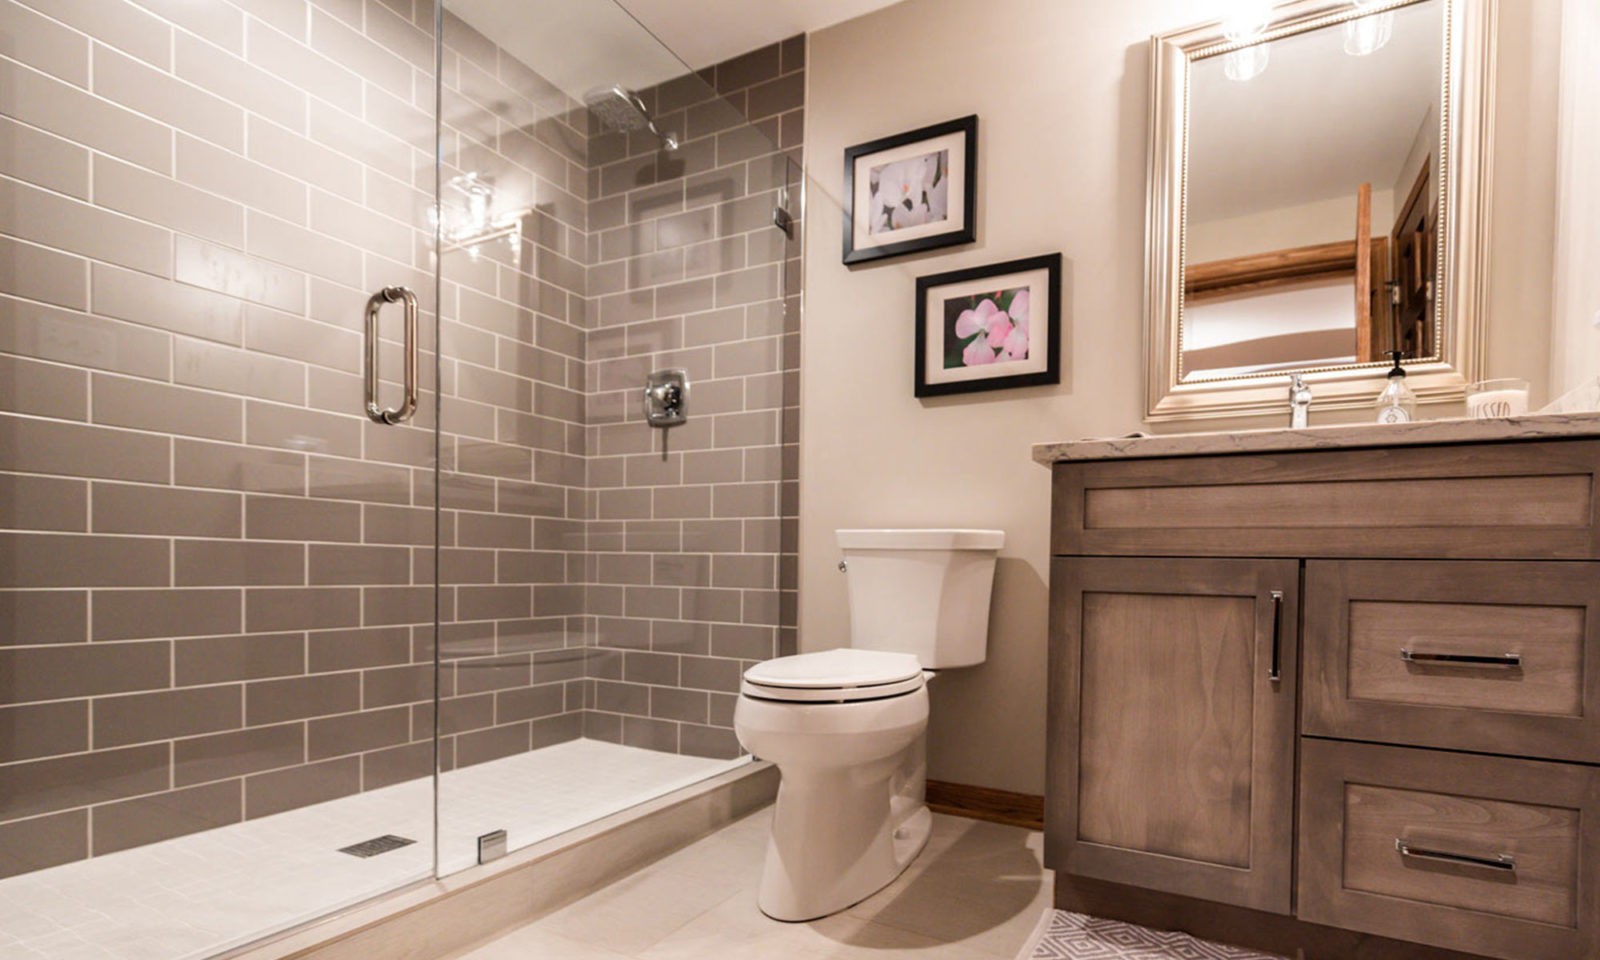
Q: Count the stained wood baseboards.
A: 1